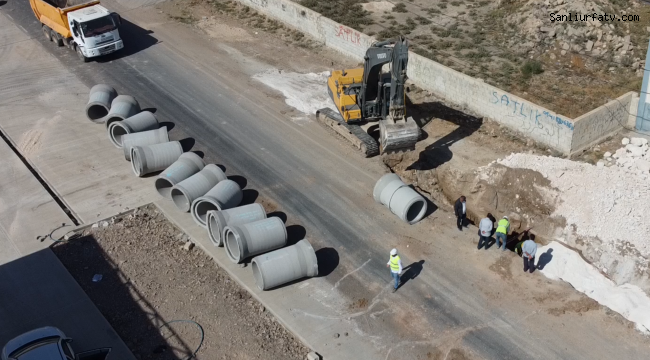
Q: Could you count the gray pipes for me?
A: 12